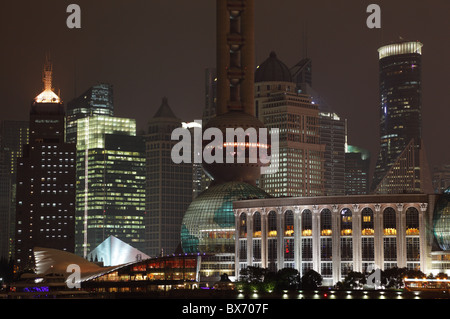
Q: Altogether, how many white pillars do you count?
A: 11